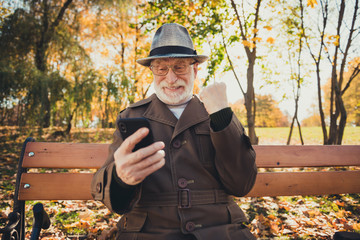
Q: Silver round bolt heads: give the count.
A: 2